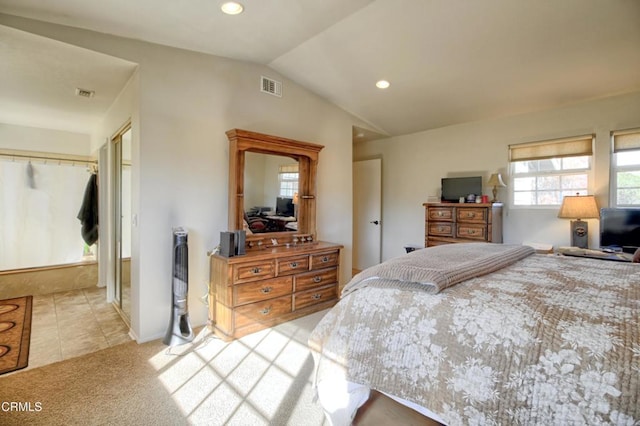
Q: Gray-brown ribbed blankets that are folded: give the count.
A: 1